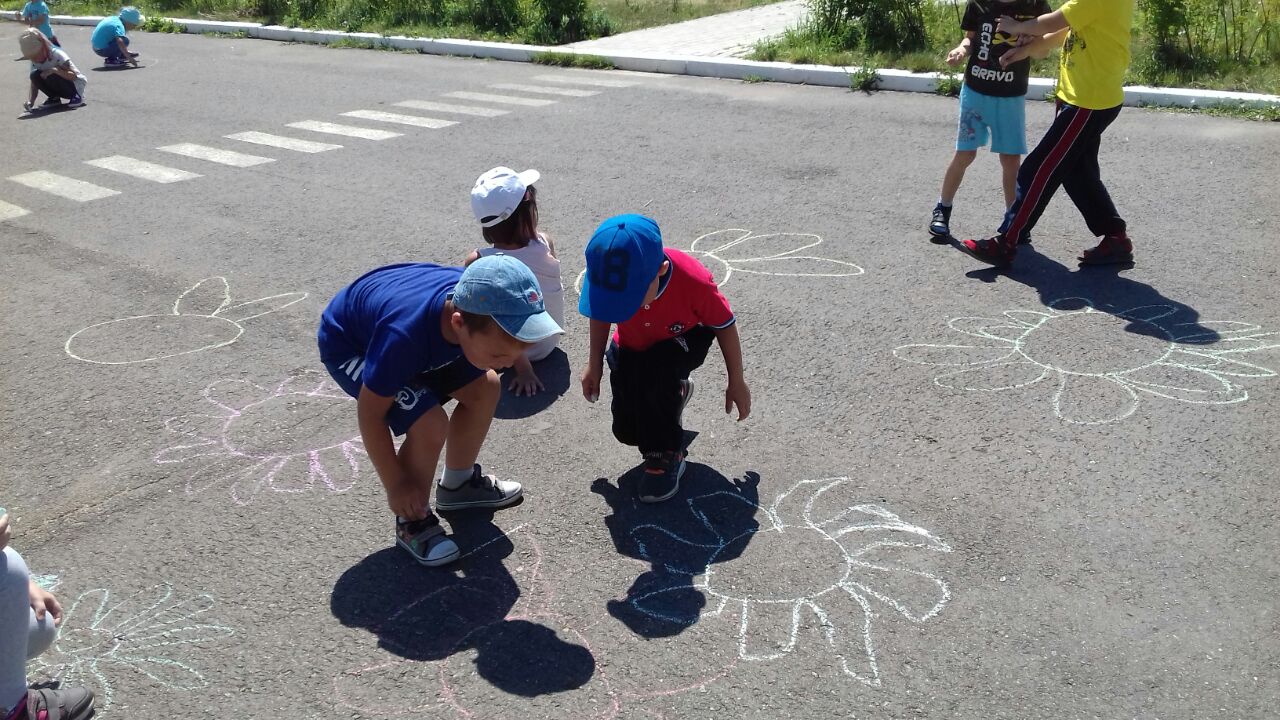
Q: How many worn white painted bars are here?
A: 11